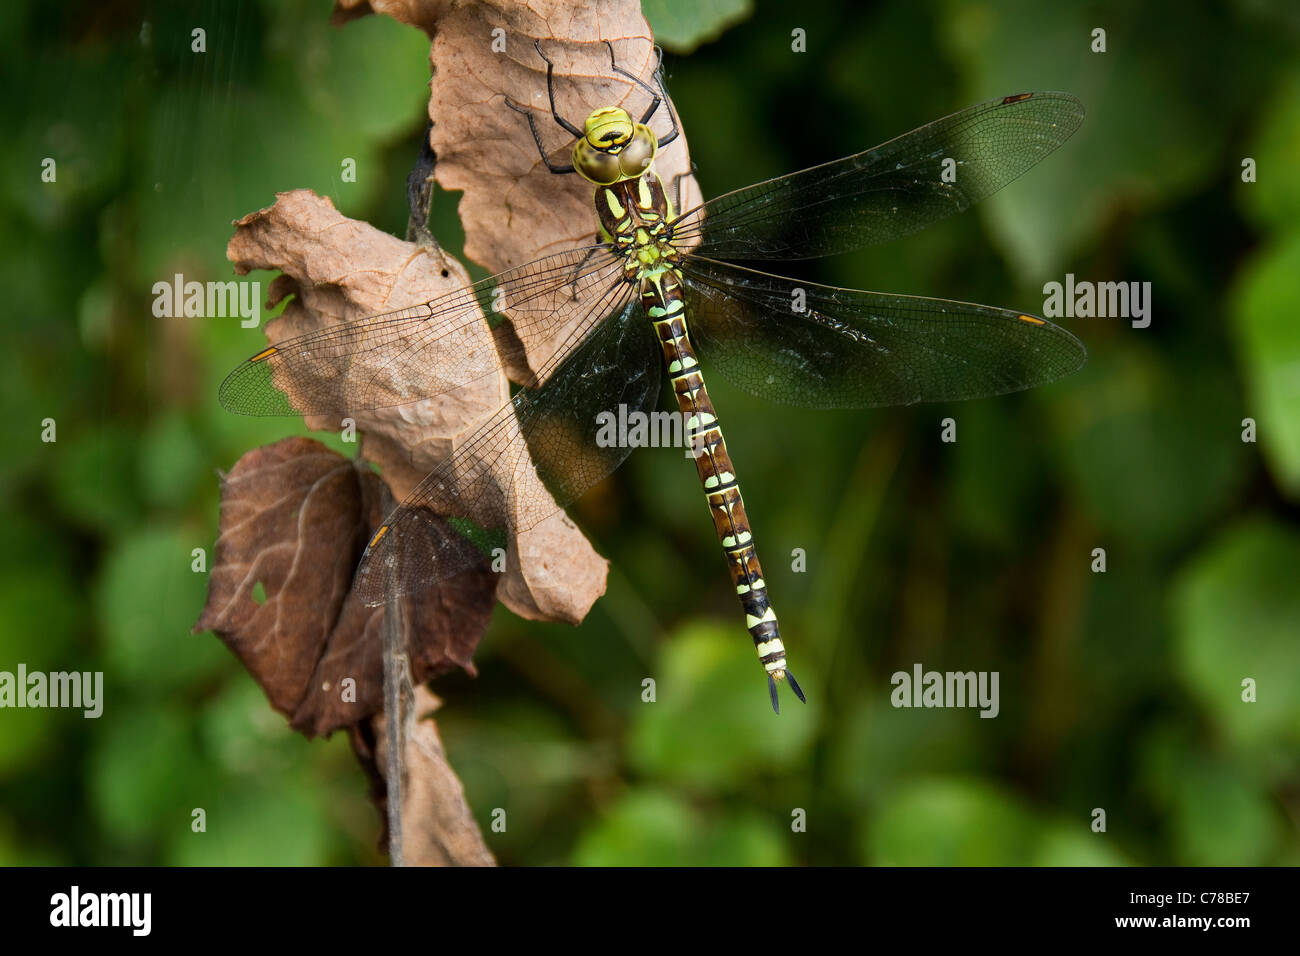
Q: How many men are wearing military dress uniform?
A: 0